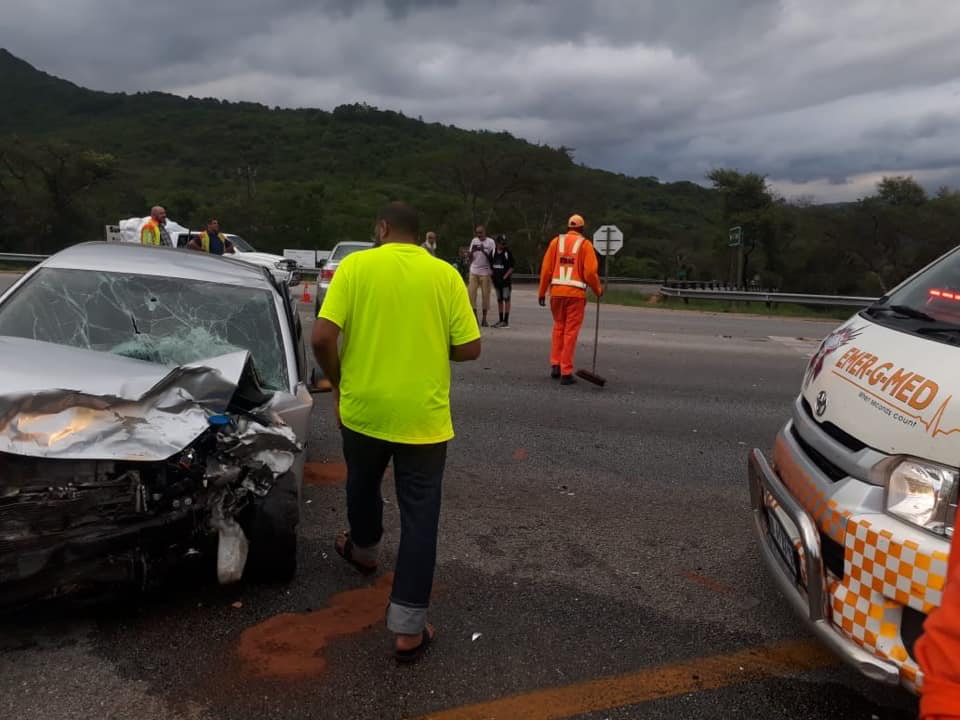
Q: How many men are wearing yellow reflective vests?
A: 2